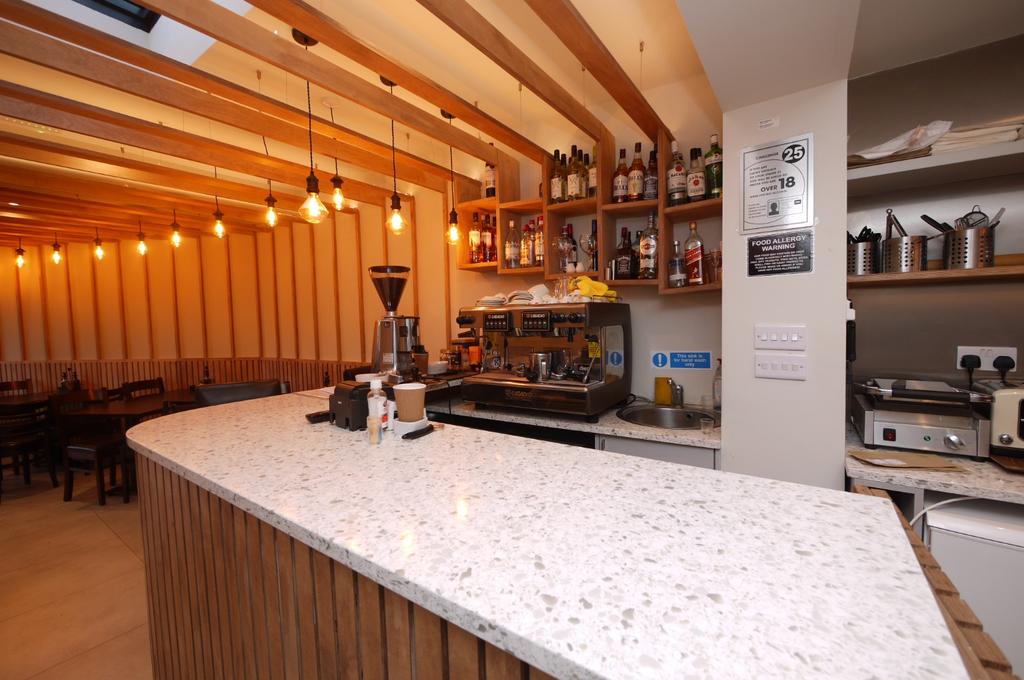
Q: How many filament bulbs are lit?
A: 11